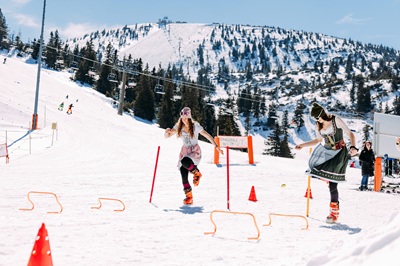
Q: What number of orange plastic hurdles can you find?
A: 4